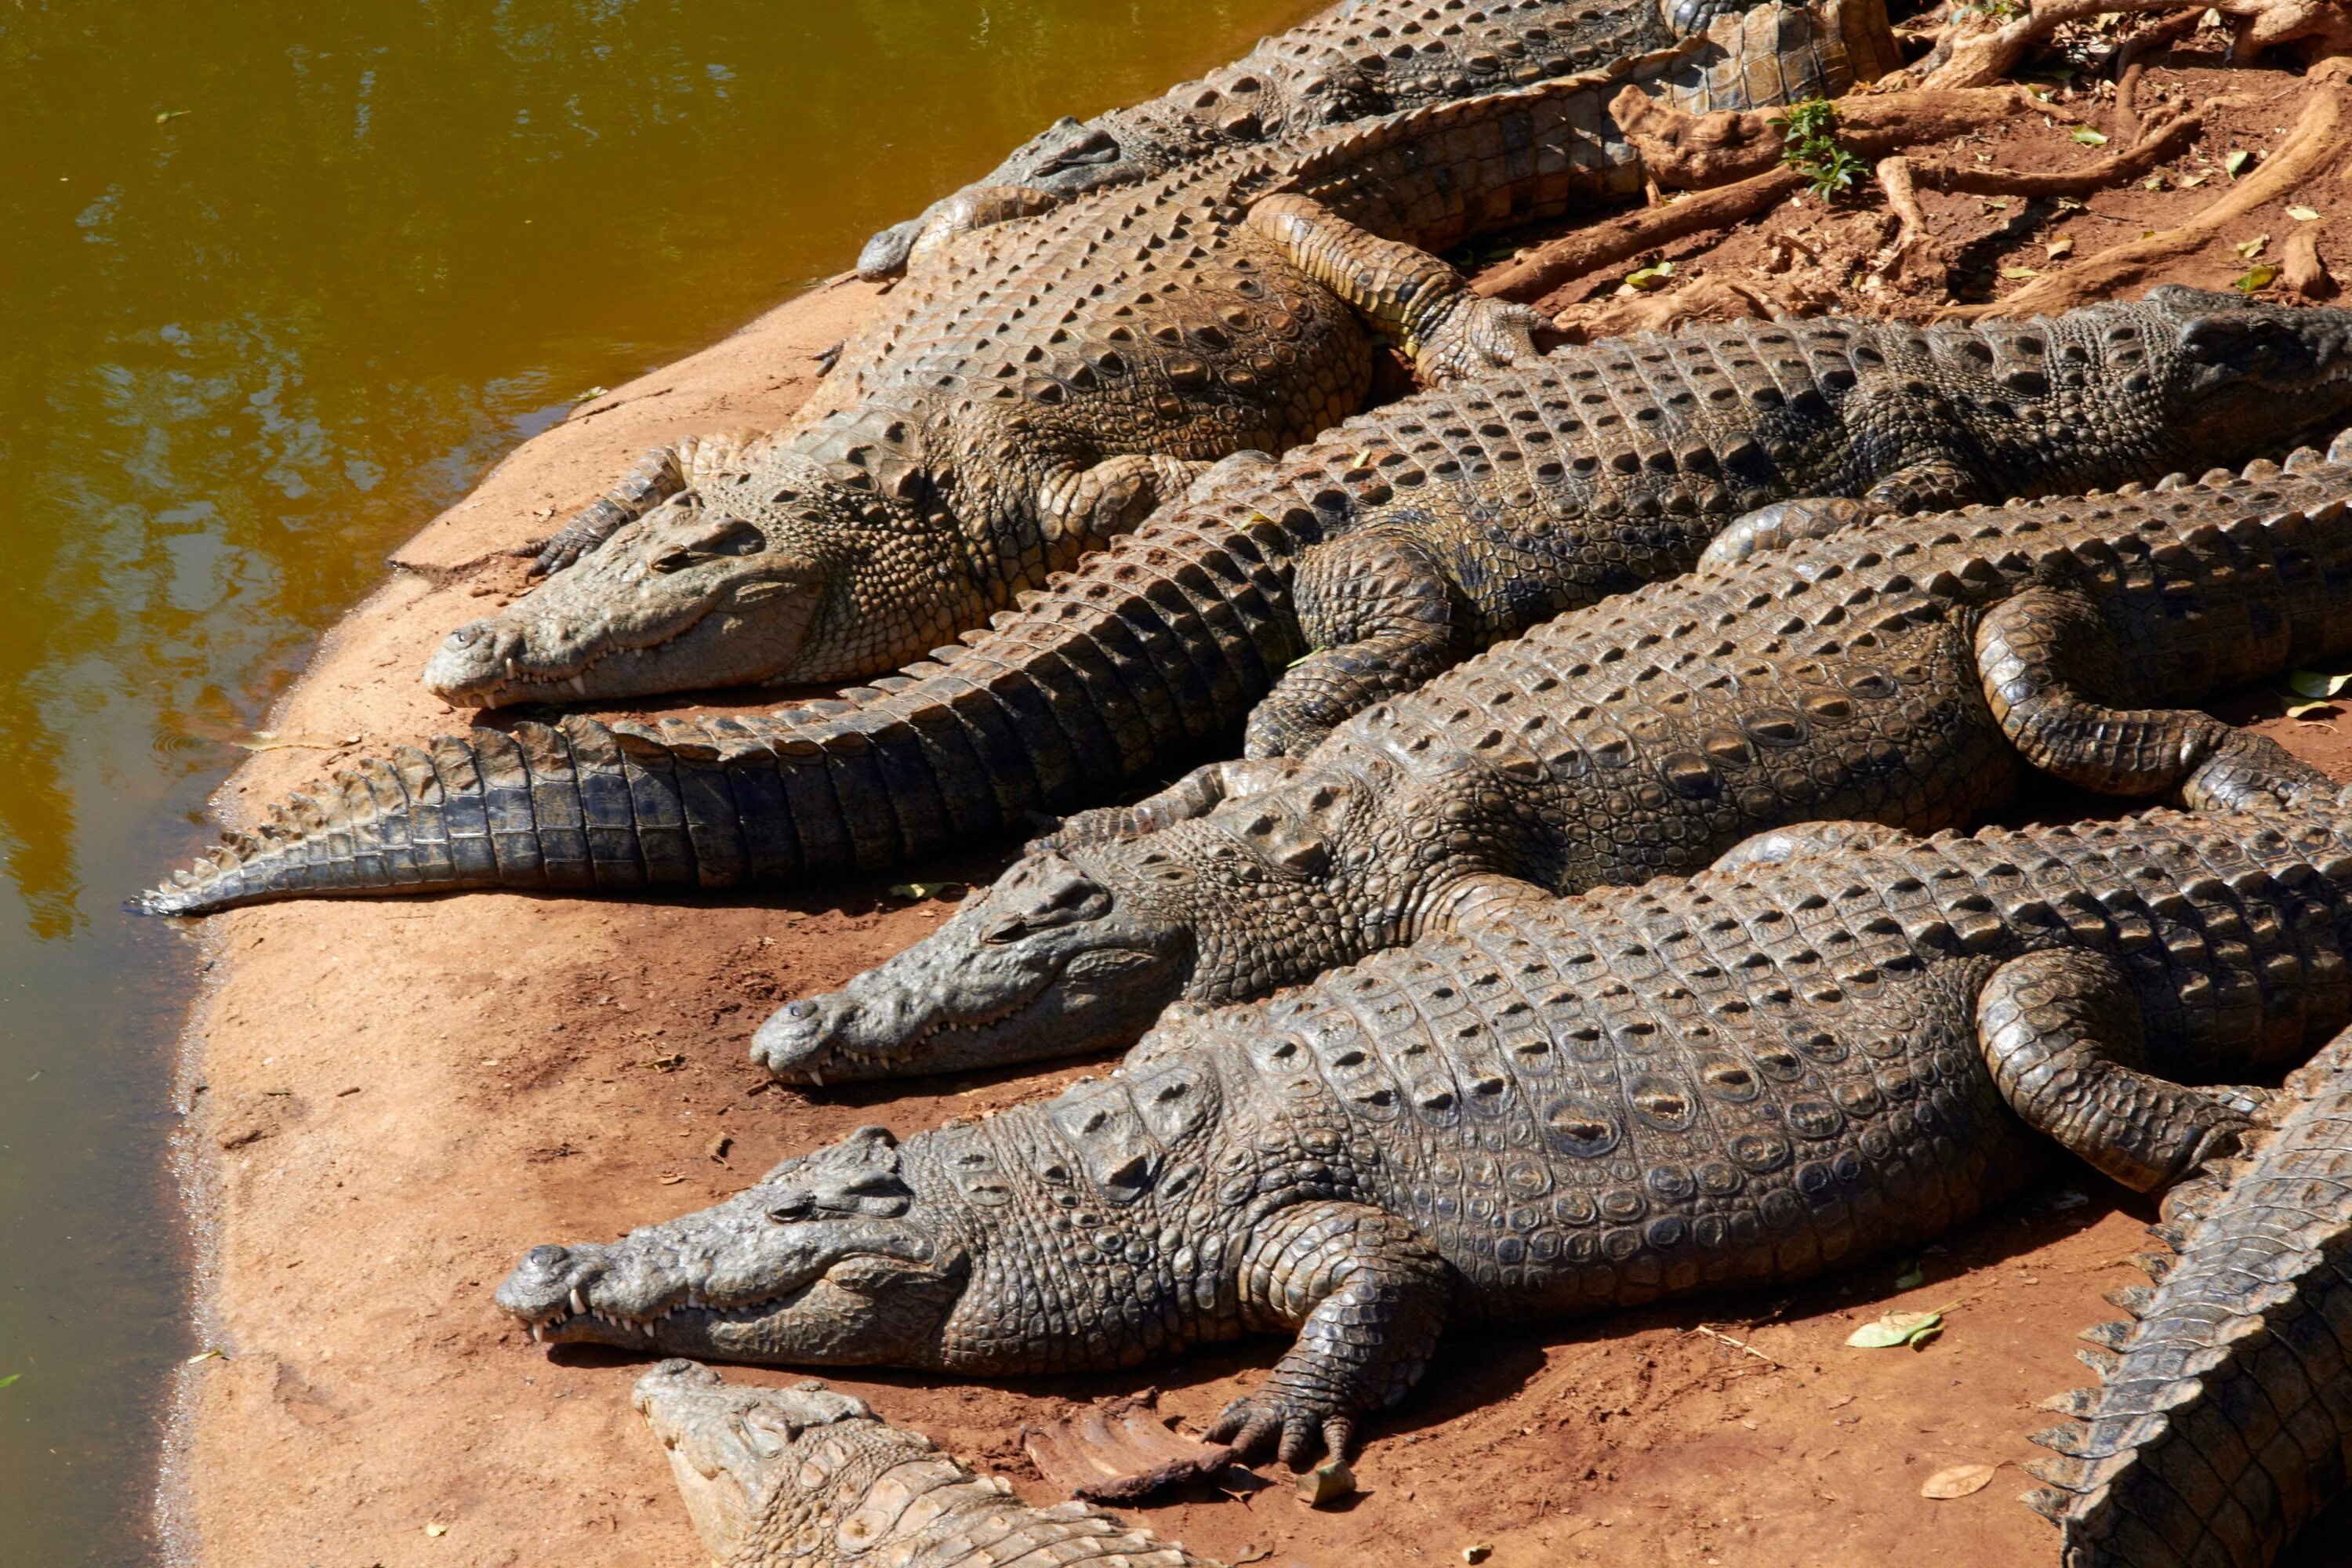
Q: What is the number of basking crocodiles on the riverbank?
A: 7